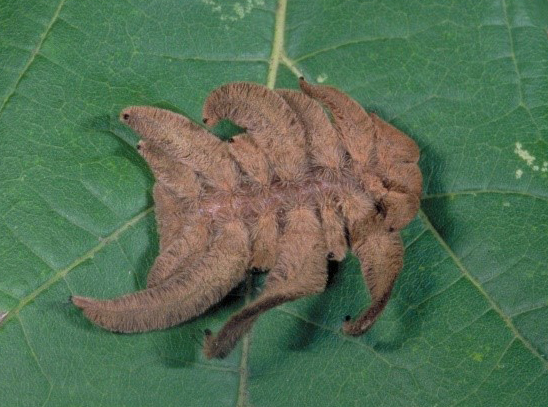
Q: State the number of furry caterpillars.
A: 1